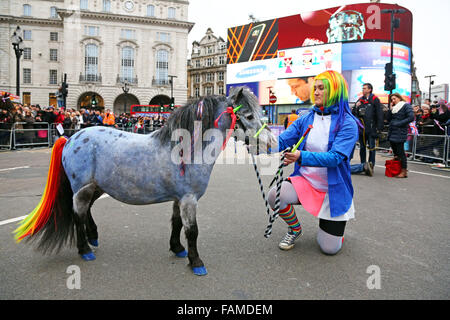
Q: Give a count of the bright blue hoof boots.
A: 4